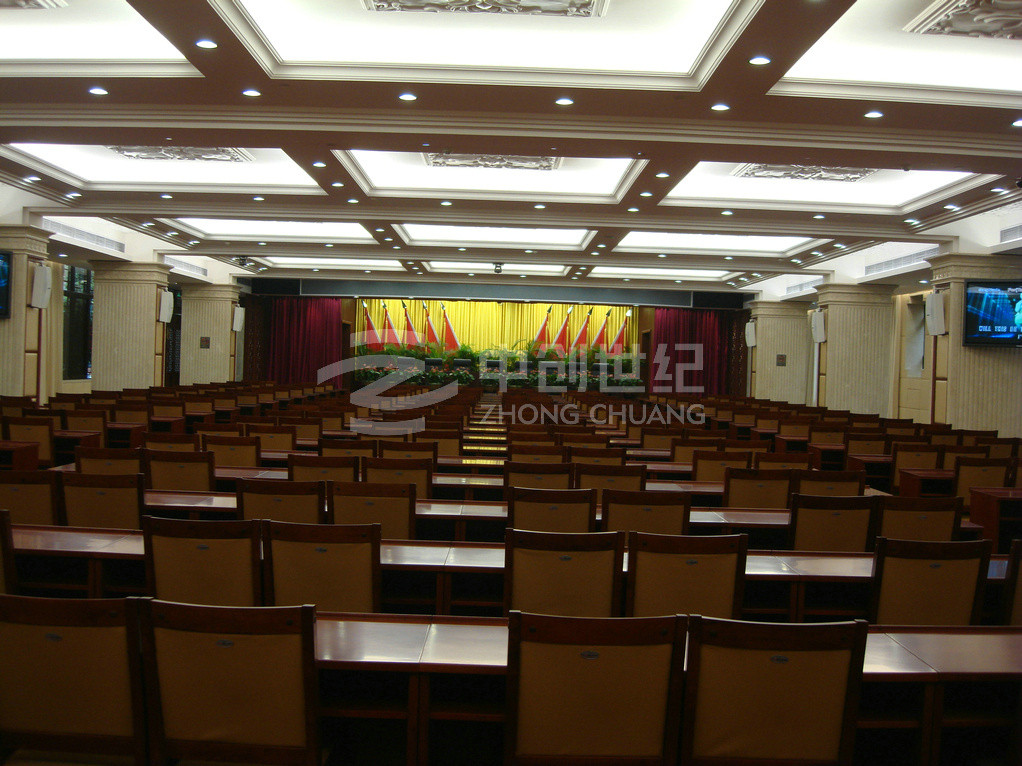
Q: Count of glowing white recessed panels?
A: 12